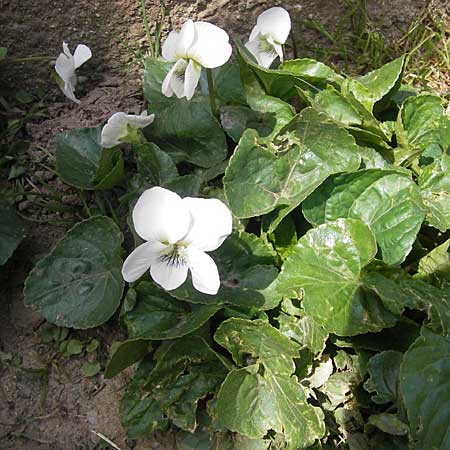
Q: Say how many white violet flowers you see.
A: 5